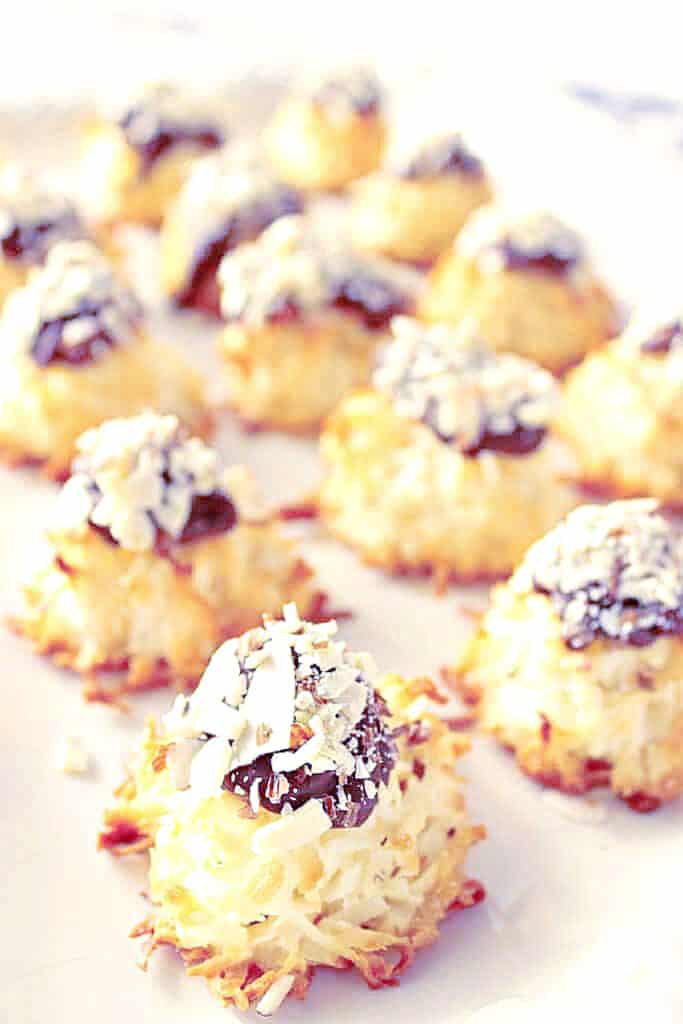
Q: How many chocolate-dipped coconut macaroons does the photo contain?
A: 13